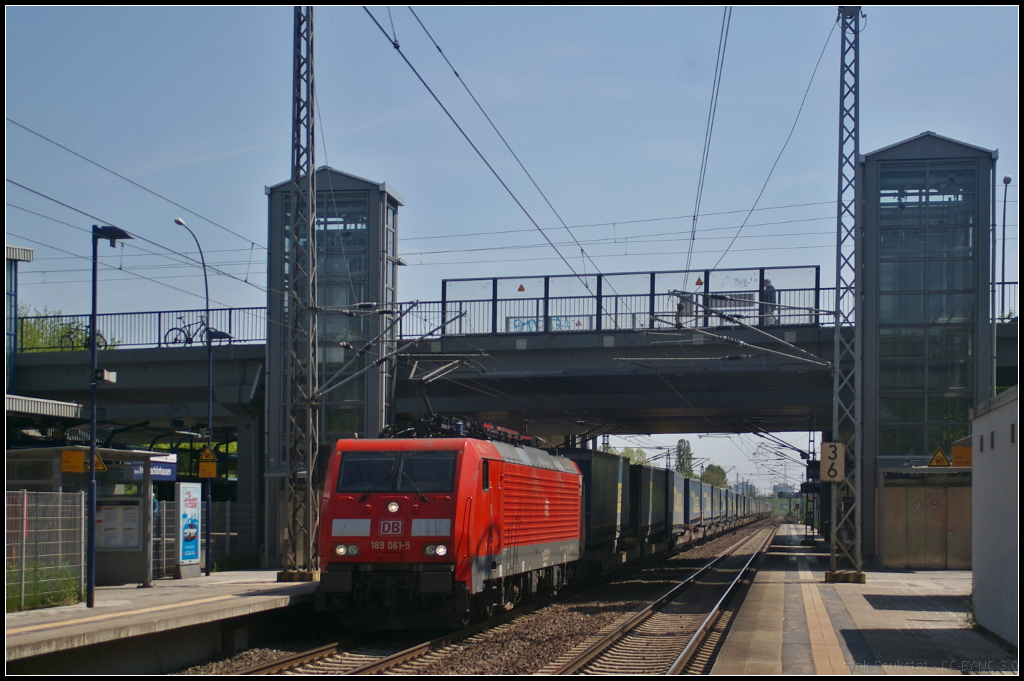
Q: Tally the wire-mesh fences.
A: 2